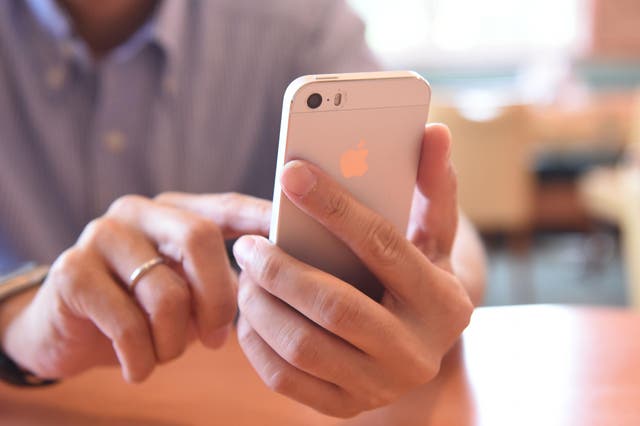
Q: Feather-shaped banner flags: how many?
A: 0